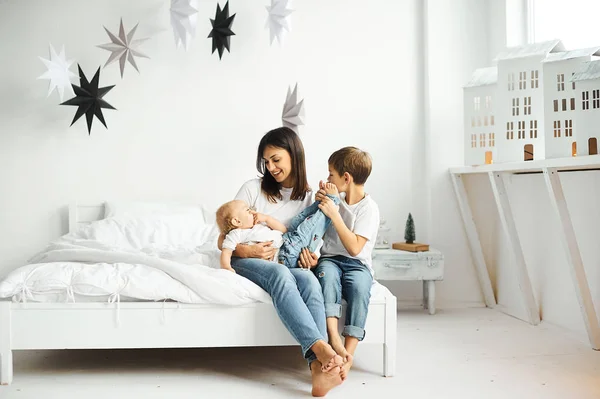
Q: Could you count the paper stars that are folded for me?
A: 7